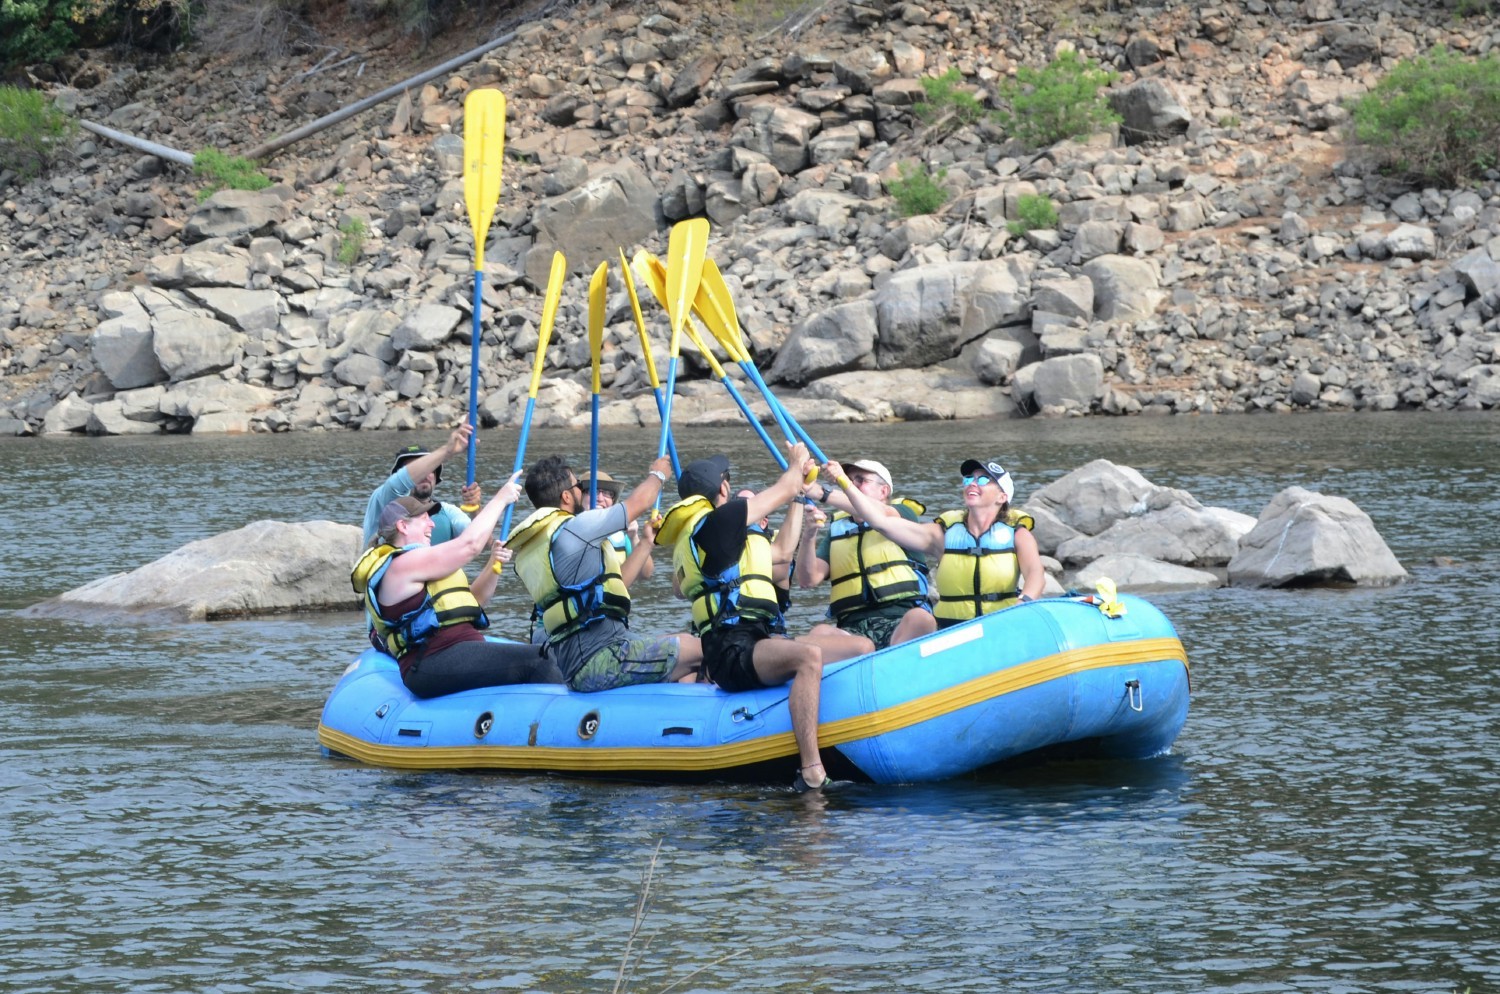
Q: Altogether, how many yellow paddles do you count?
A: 8